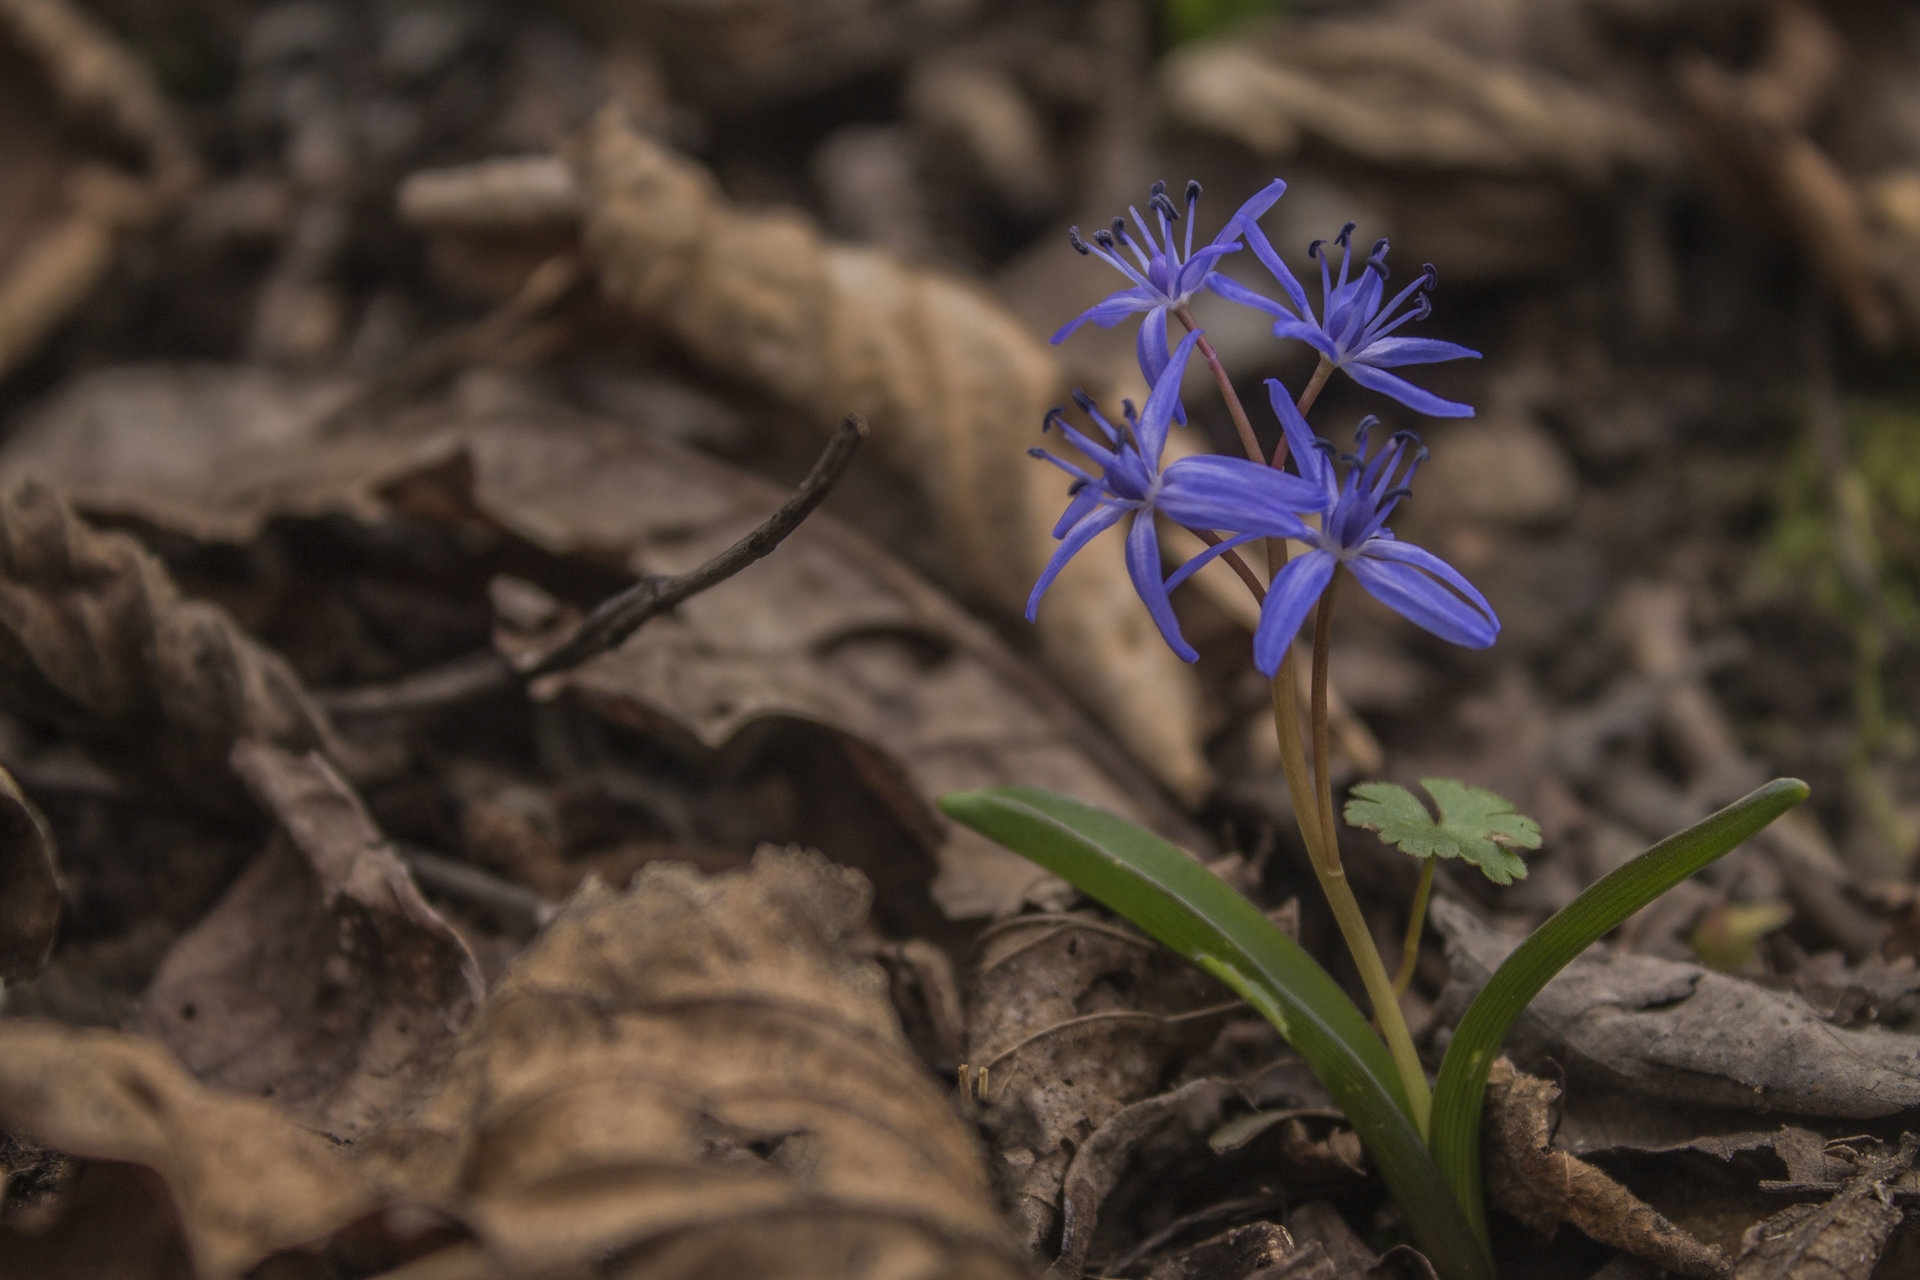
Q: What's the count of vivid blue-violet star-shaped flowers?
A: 4